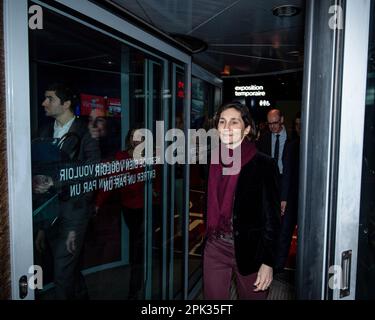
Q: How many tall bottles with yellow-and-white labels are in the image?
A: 0